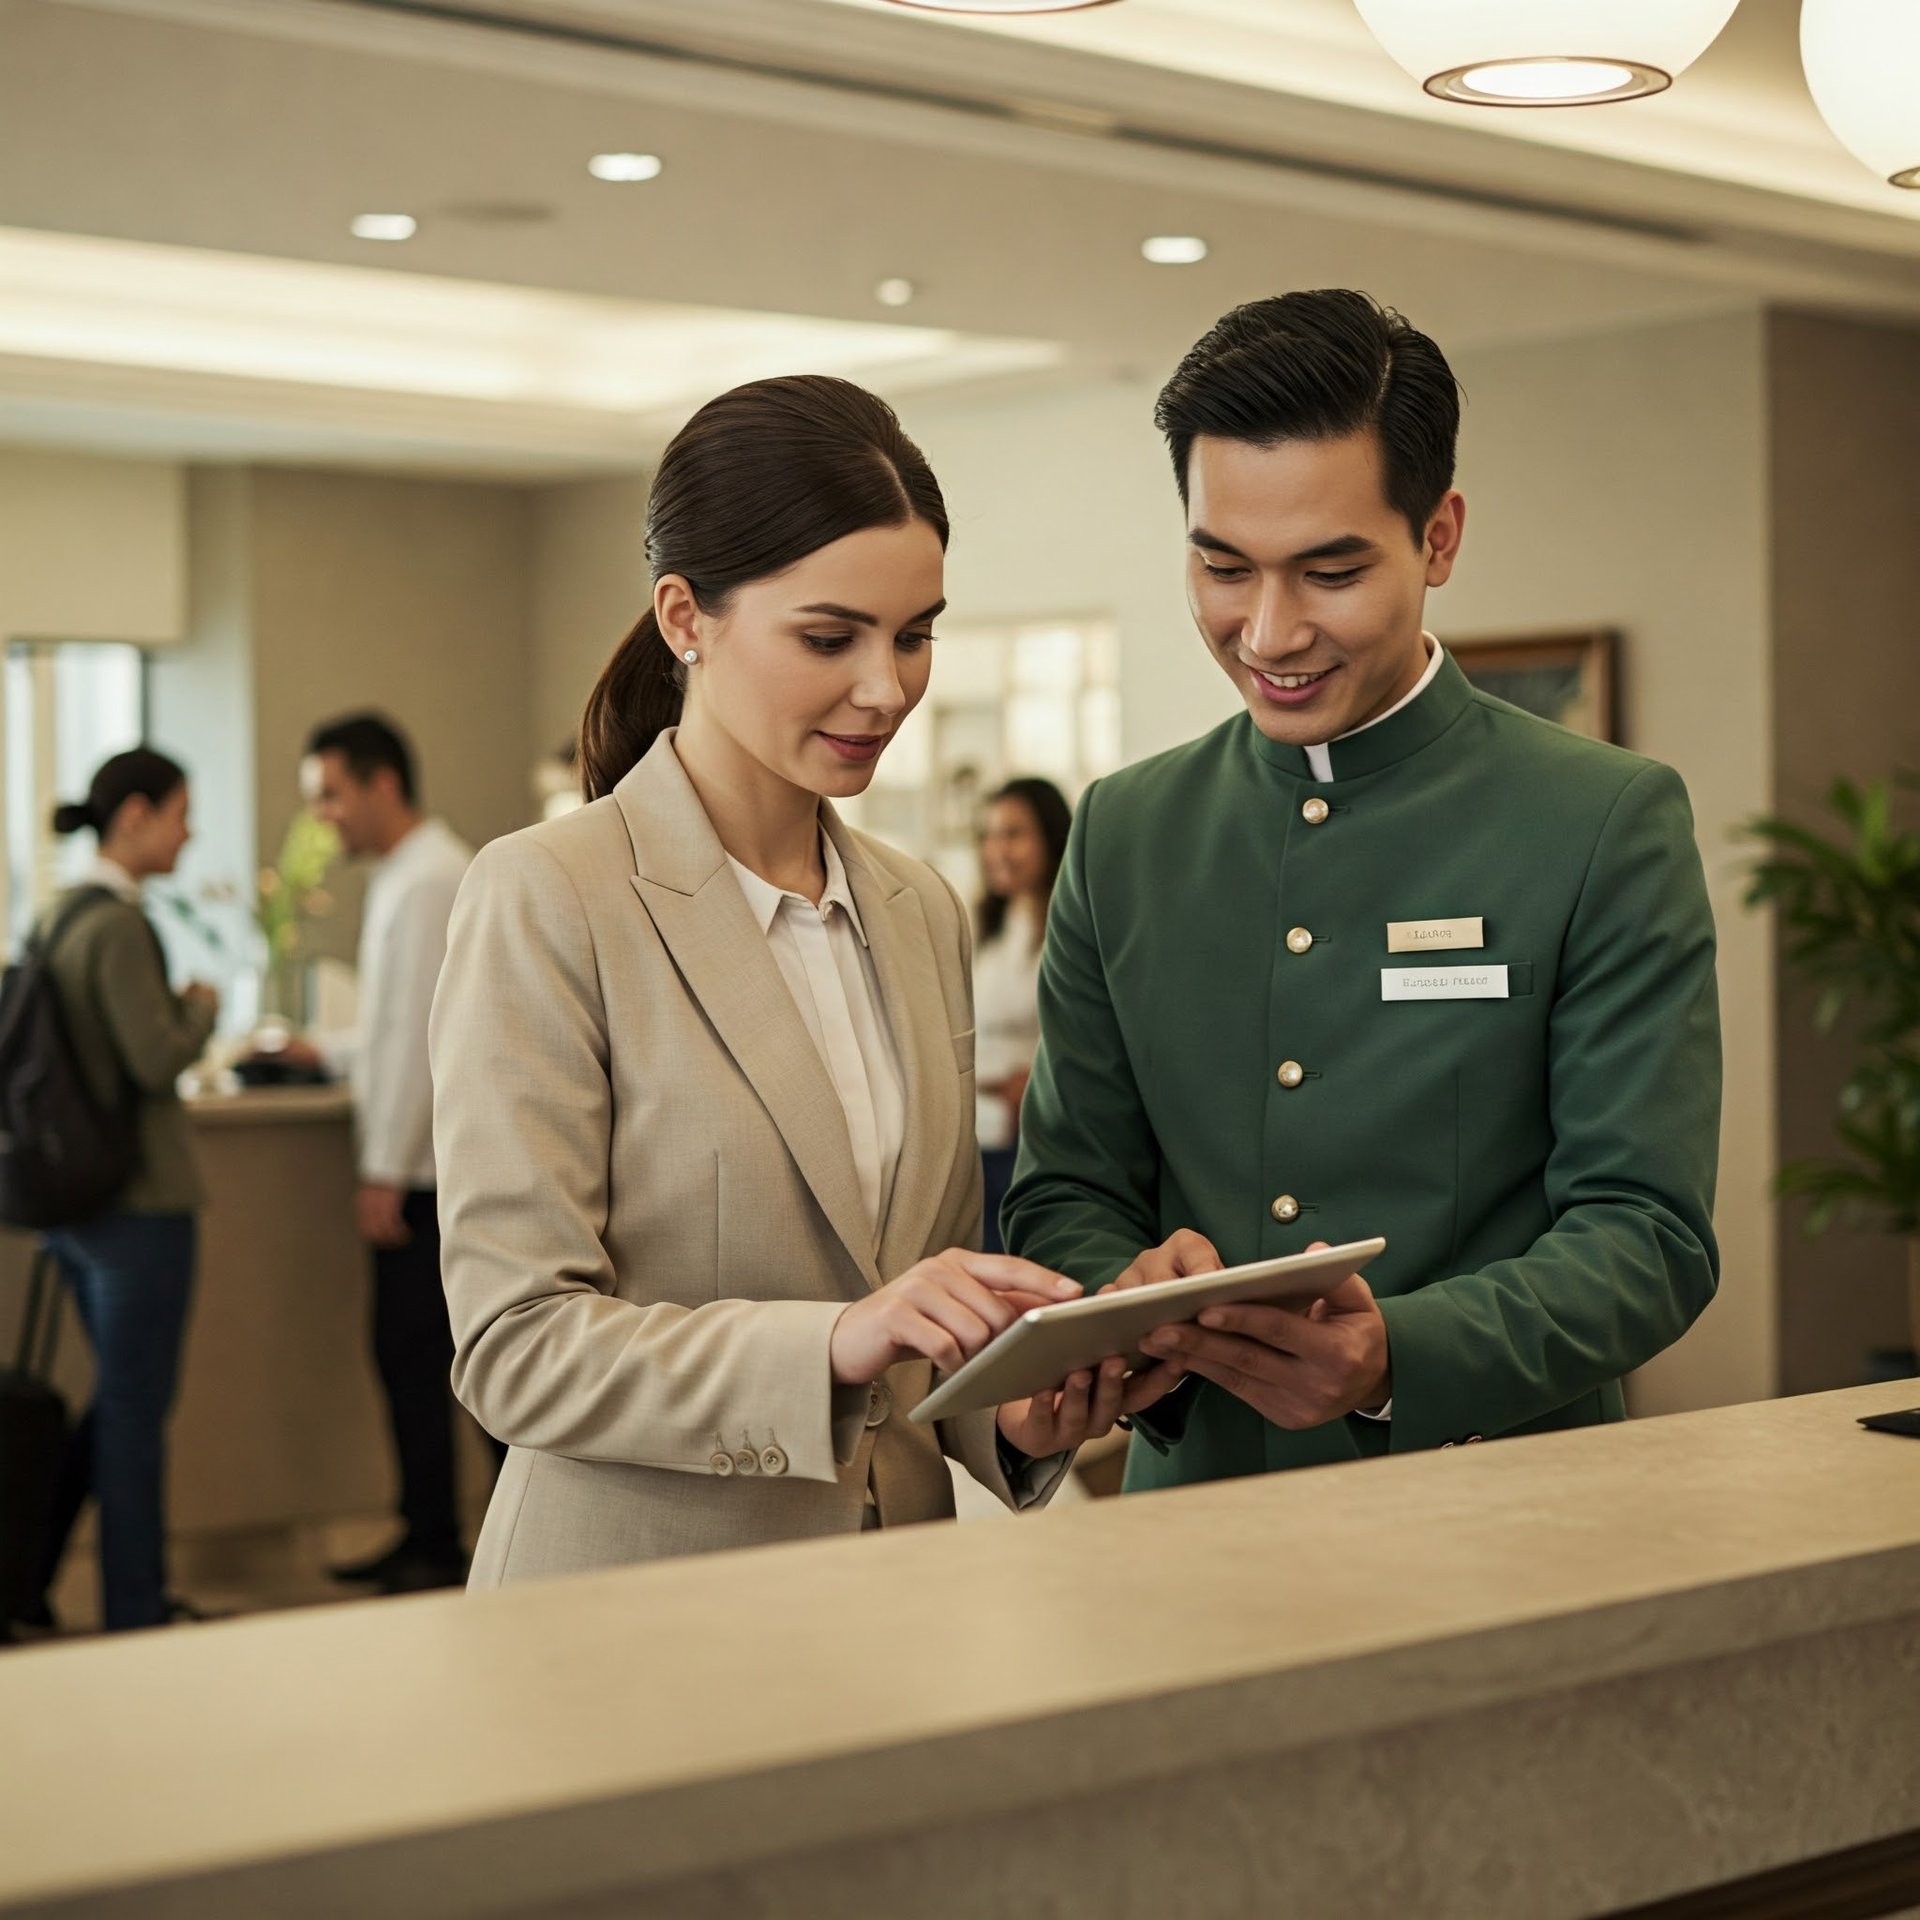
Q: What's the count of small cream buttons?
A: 3